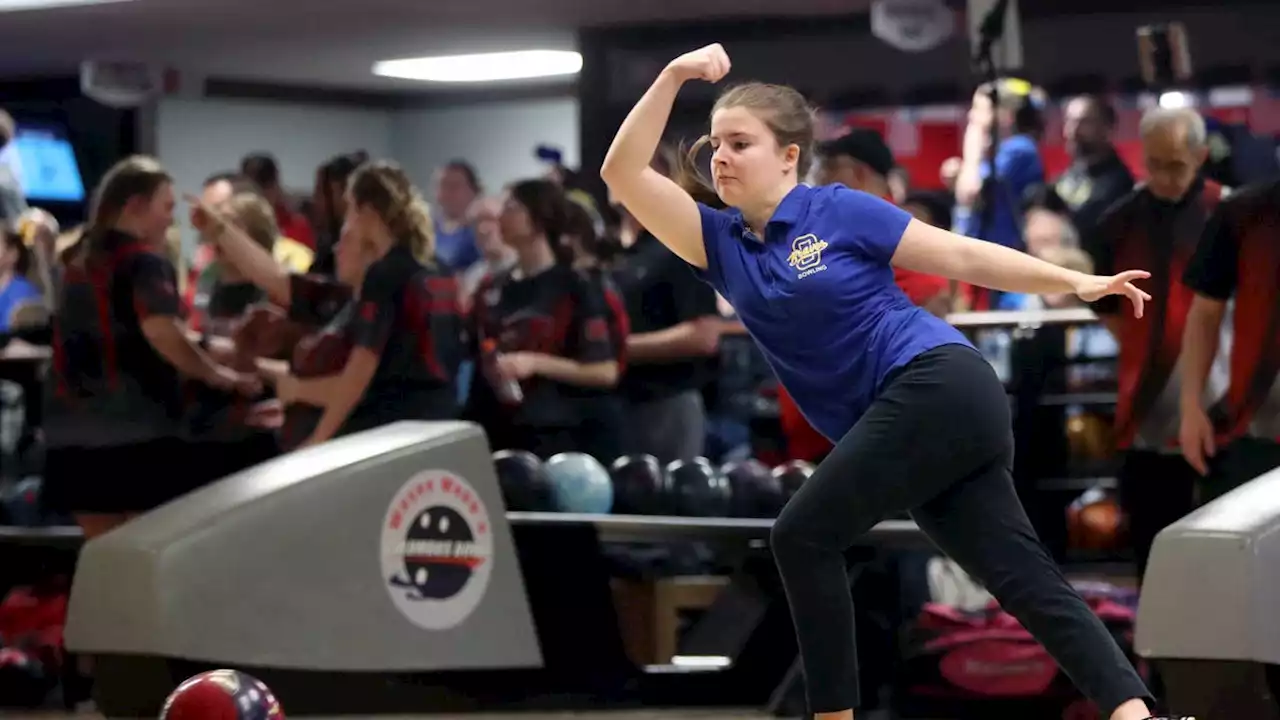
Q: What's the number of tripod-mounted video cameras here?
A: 1